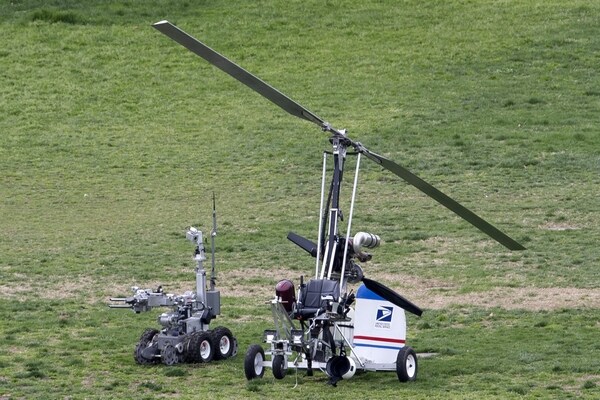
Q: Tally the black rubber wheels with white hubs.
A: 4